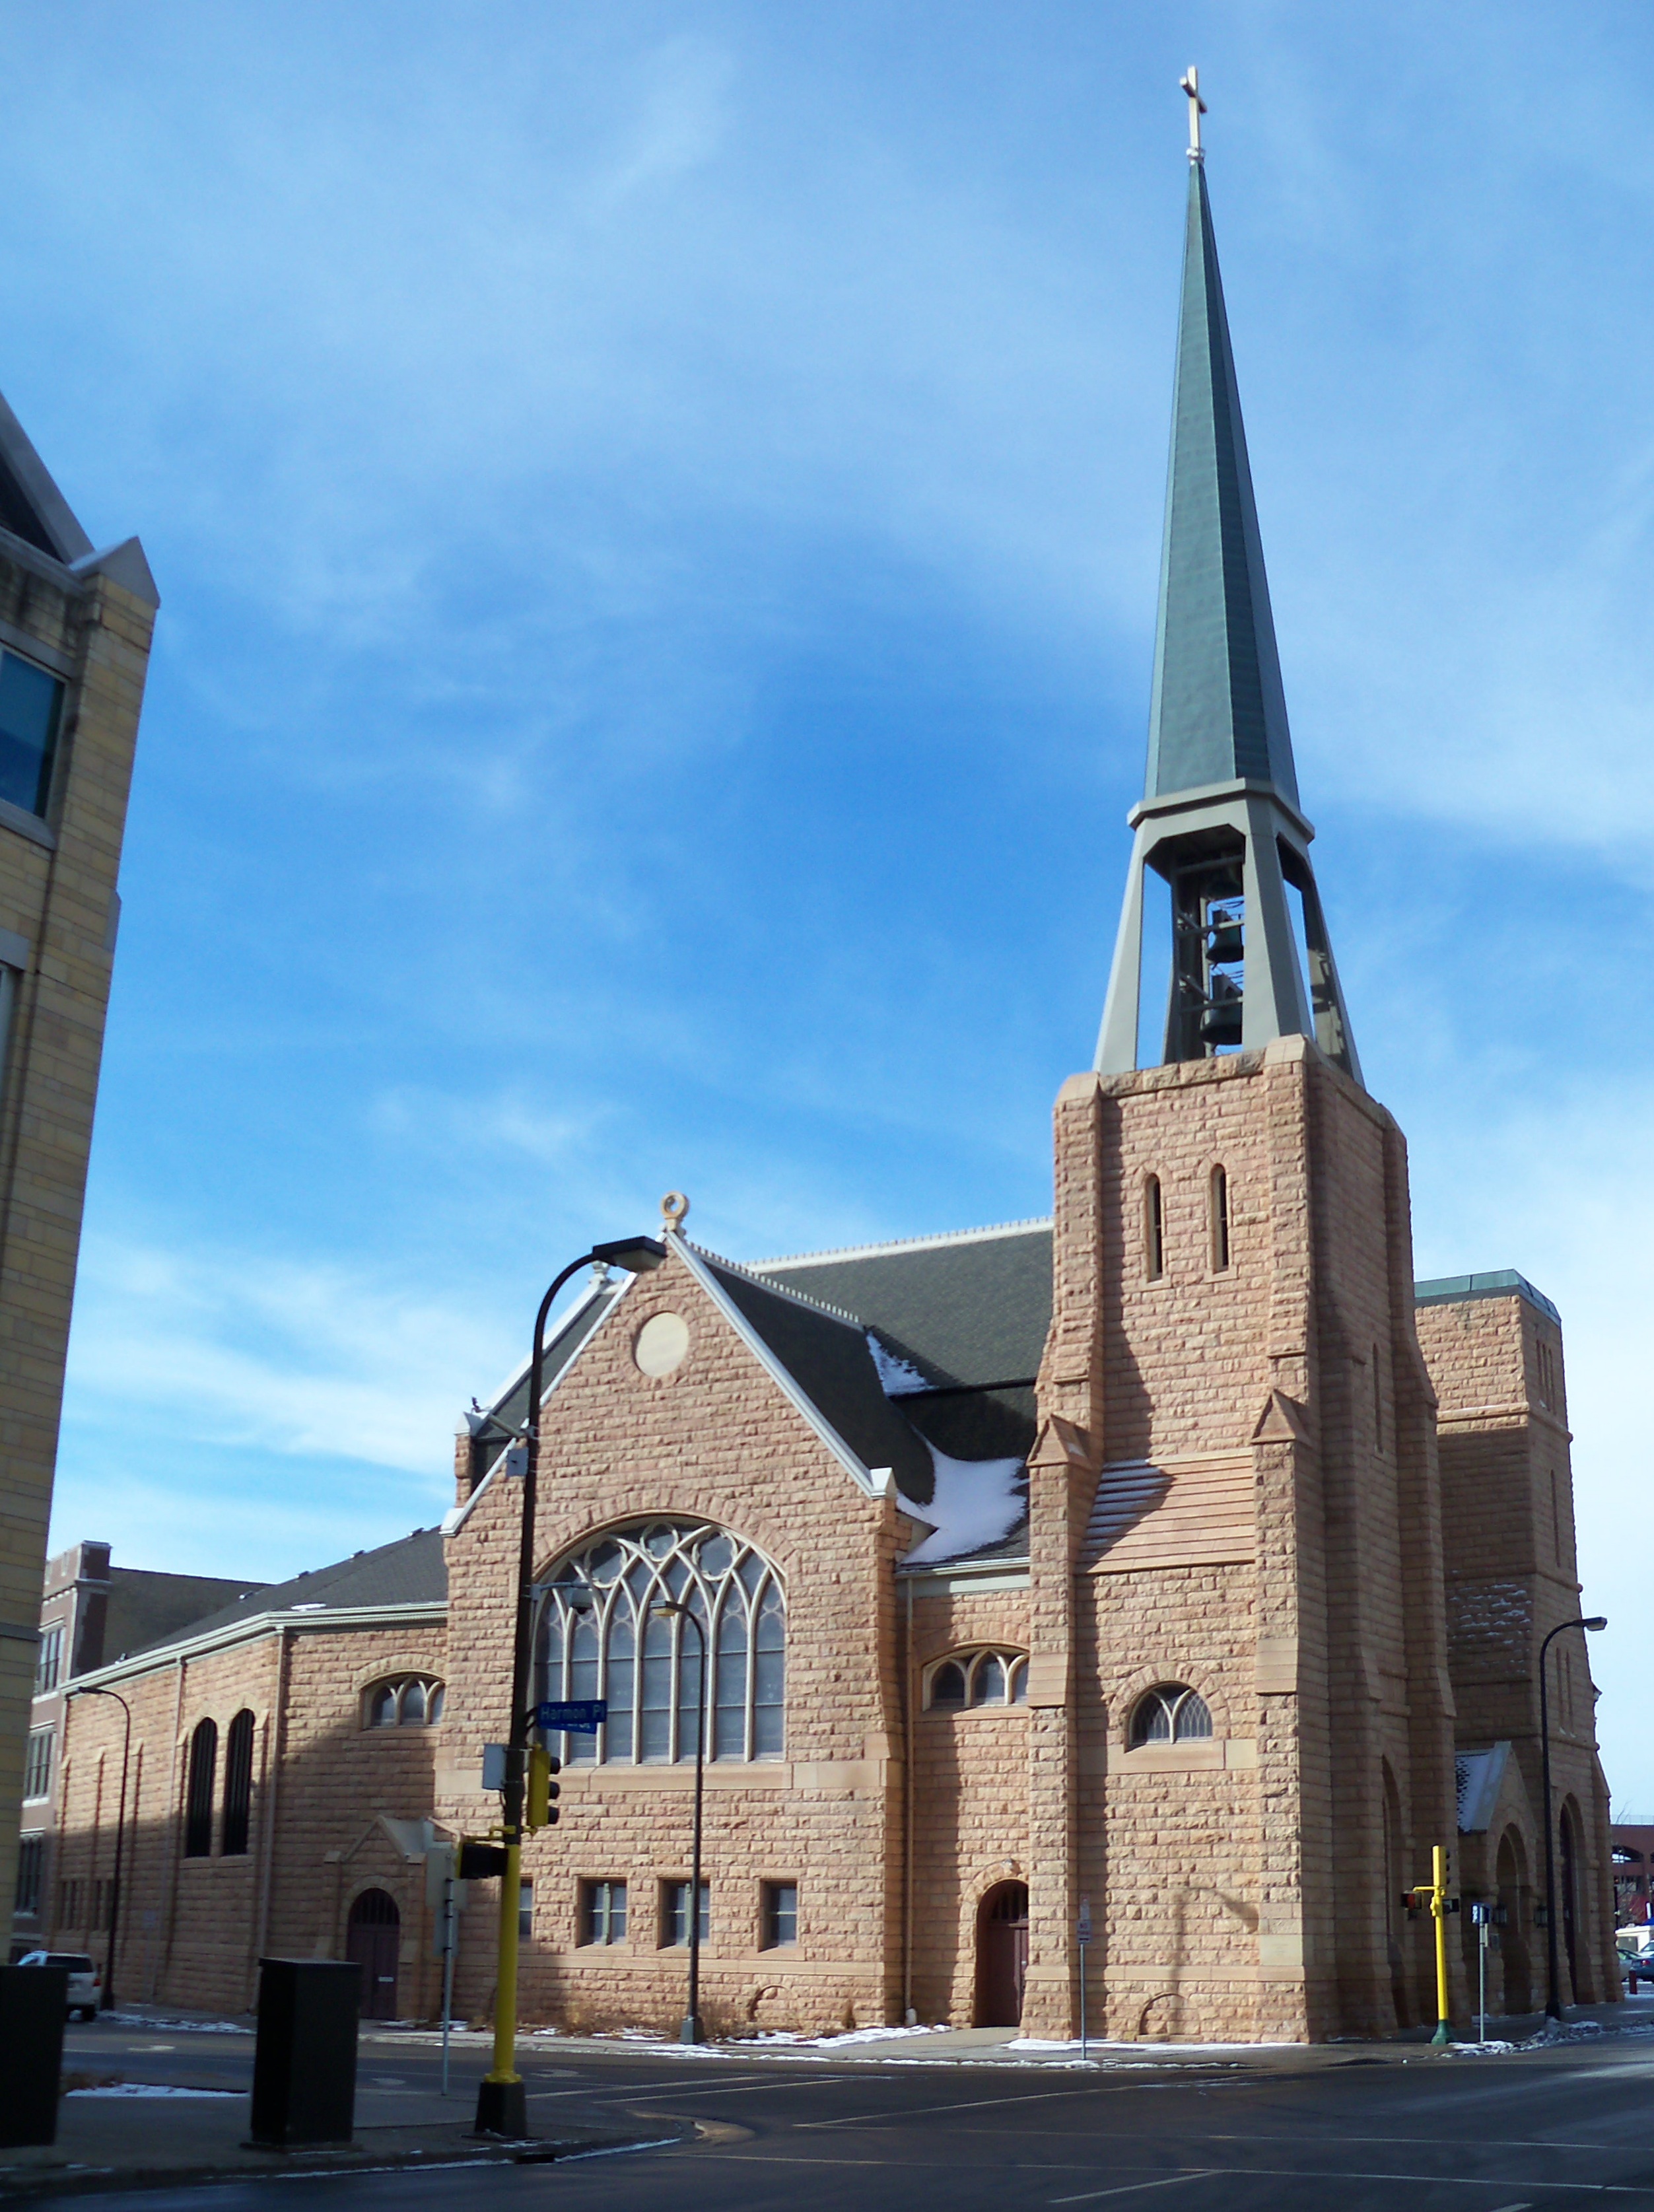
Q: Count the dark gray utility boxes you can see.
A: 2